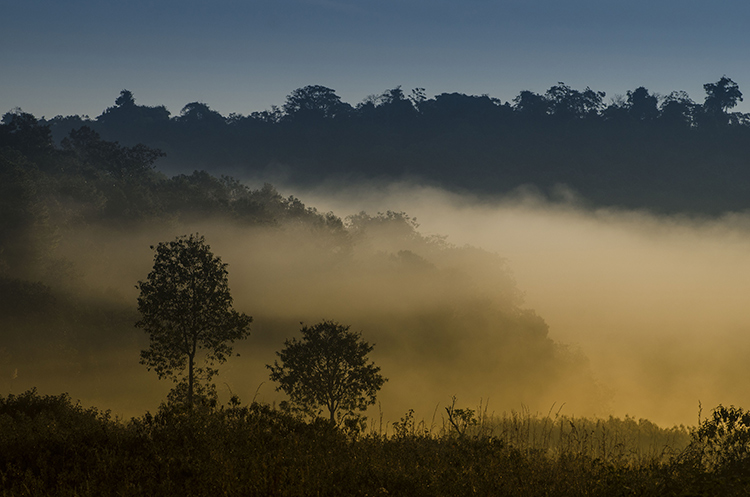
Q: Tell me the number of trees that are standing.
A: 2